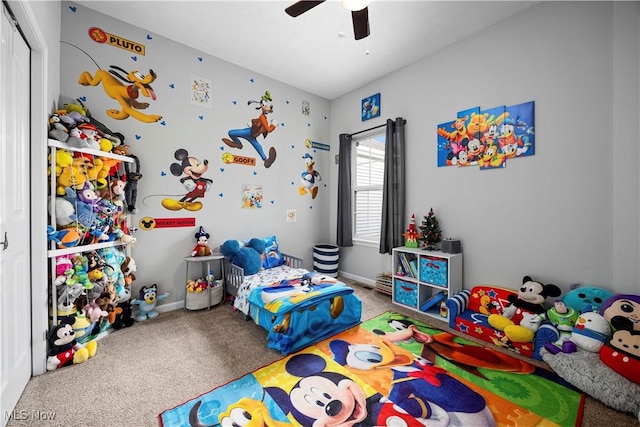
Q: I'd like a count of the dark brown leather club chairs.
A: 0